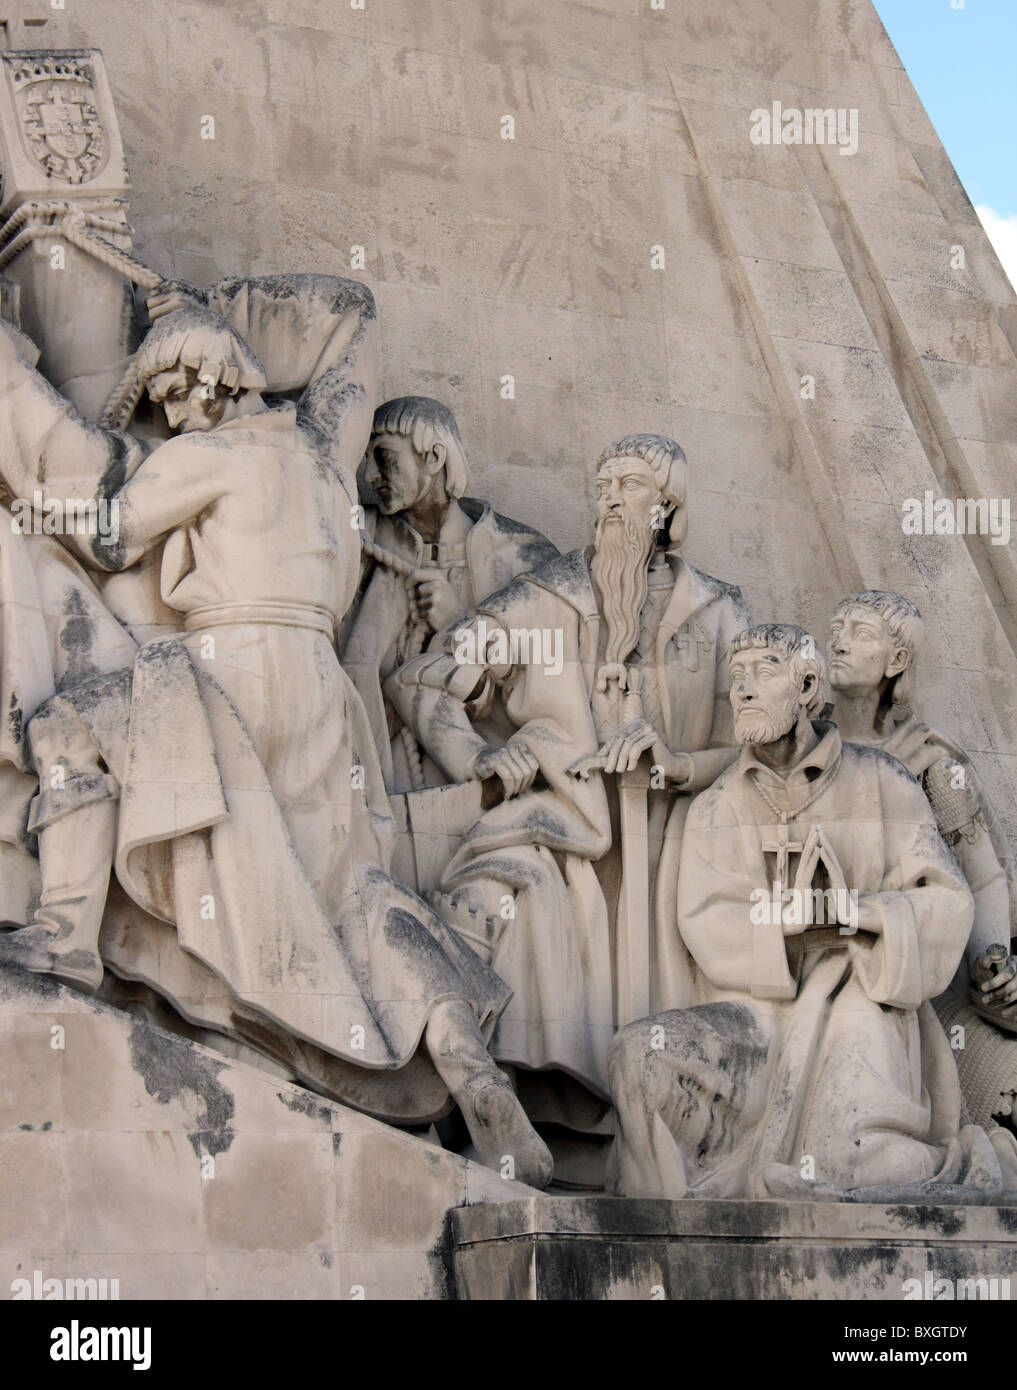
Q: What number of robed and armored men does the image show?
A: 5